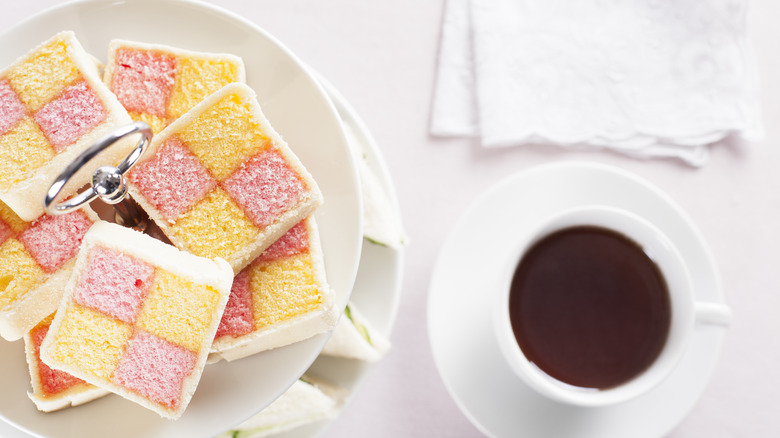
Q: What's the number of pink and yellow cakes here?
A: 7